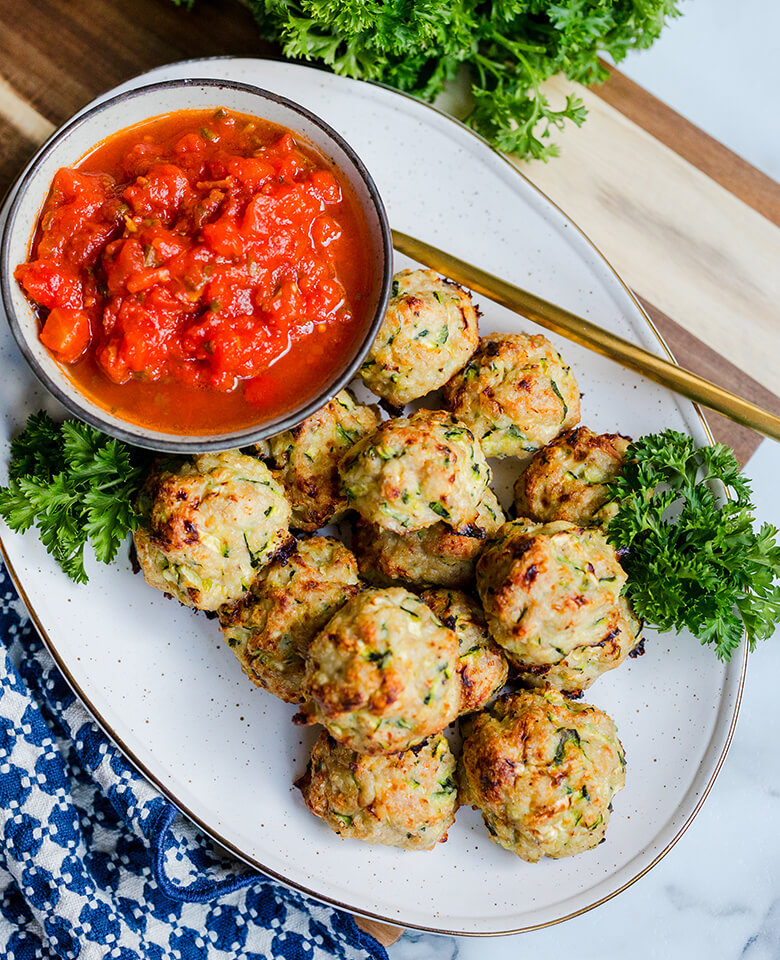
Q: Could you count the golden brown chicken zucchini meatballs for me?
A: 14